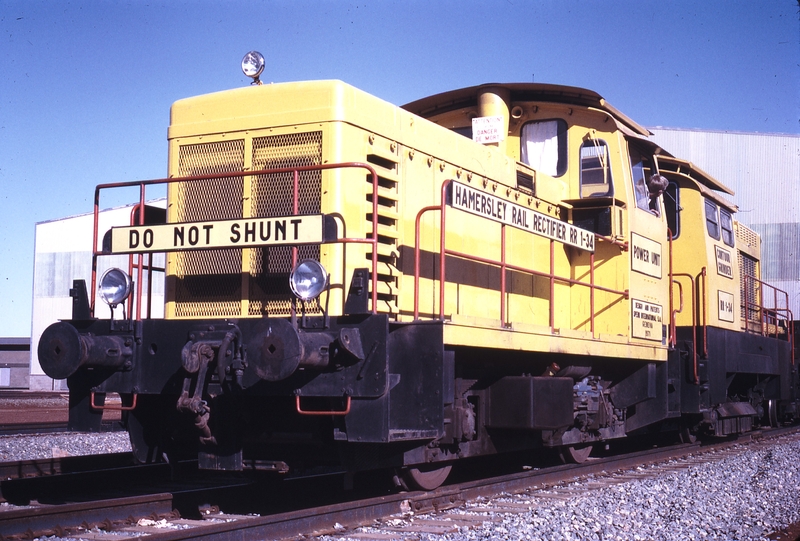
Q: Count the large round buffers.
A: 2